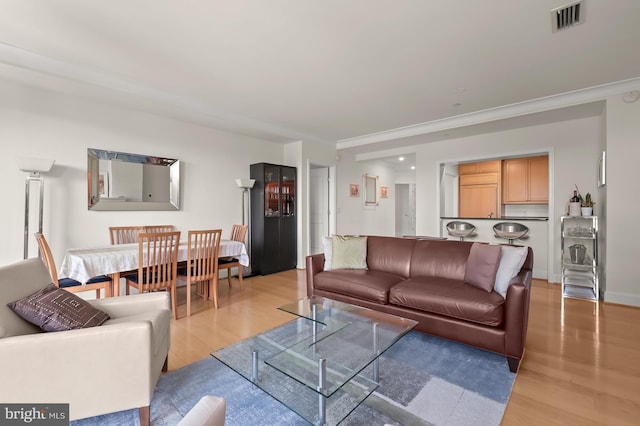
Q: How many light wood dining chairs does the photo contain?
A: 6